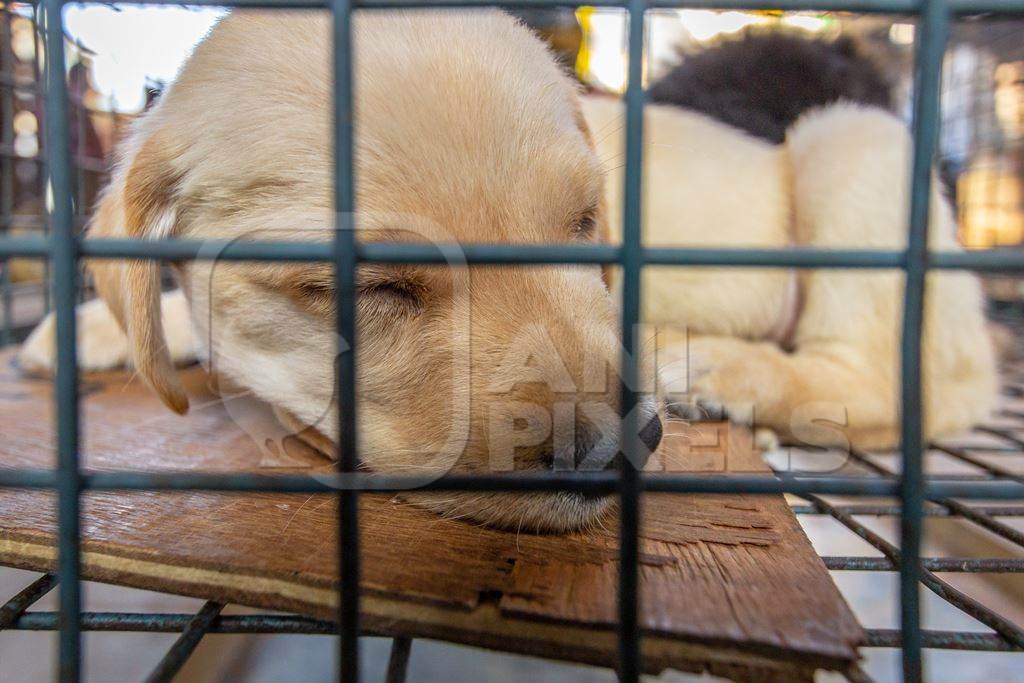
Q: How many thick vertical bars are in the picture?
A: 4